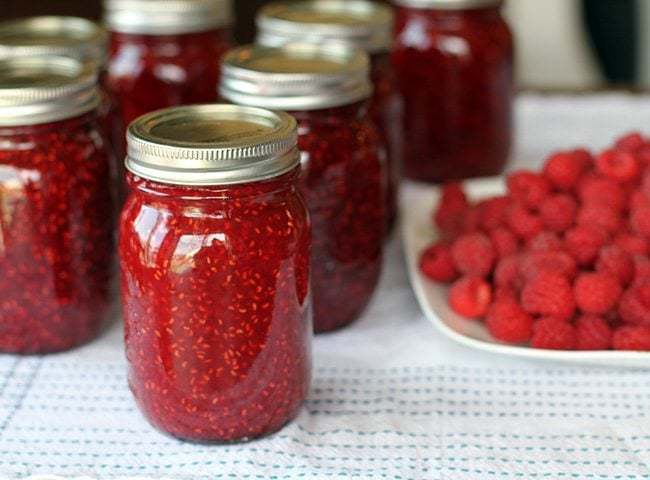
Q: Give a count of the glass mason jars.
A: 7